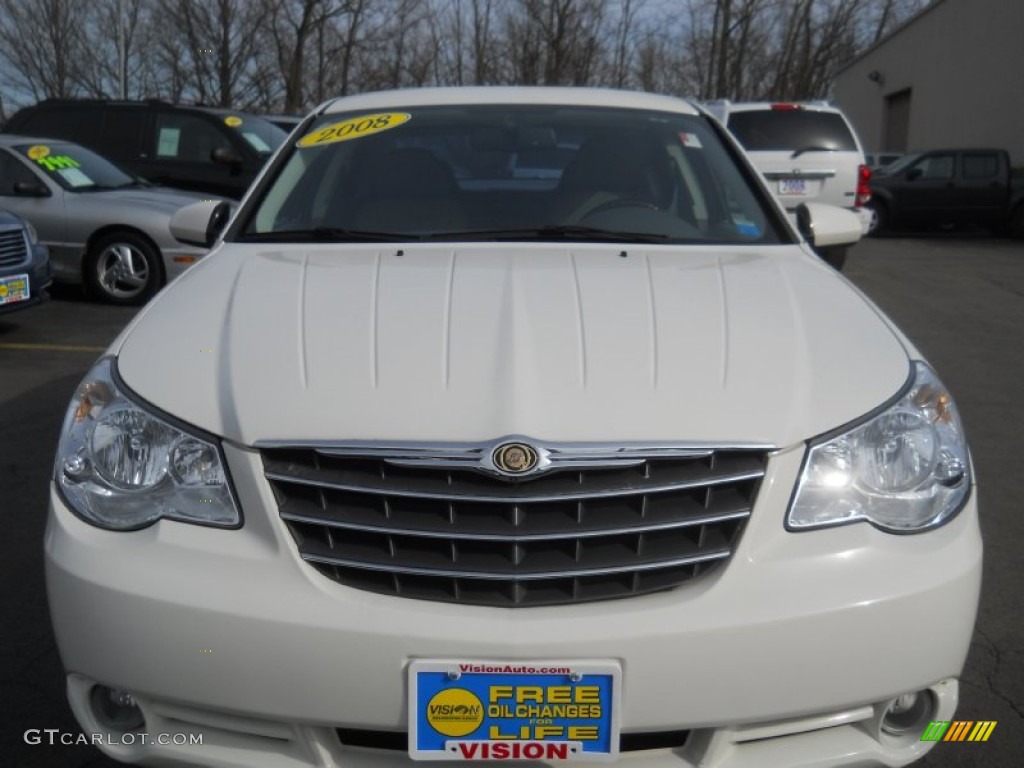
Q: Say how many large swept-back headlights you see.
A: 2